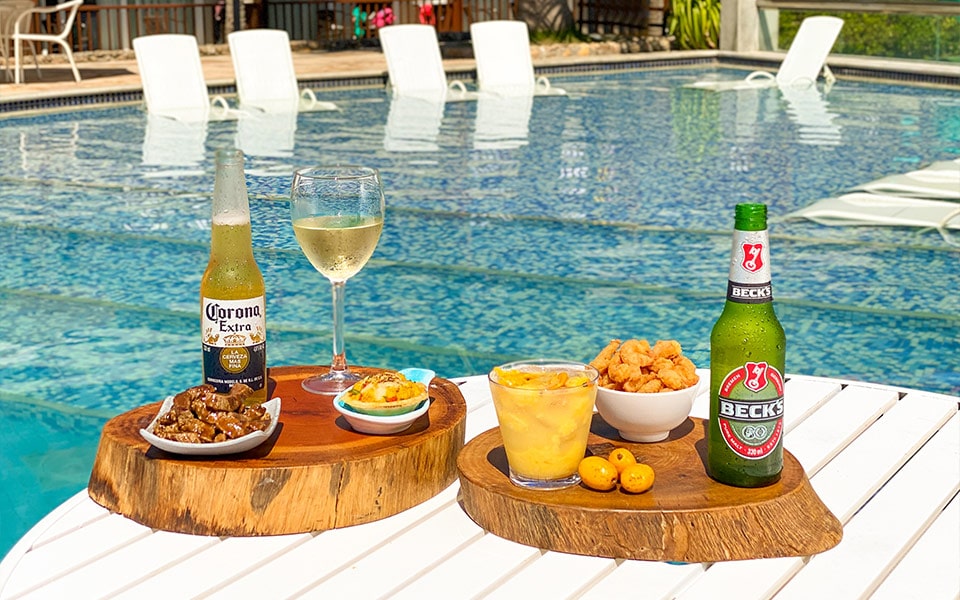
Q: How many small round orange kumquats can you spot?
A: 3